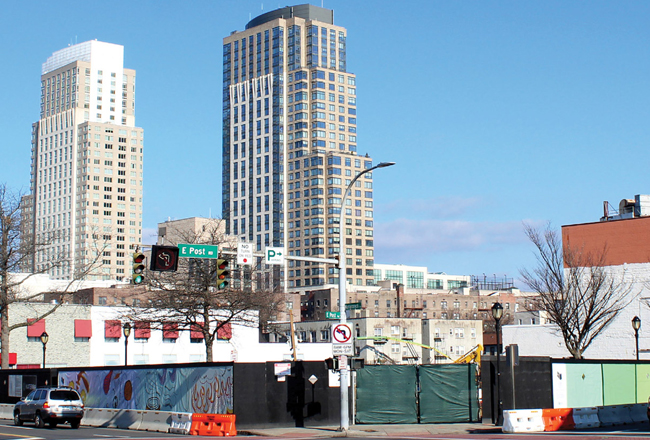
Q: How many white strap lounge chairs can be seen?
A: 0